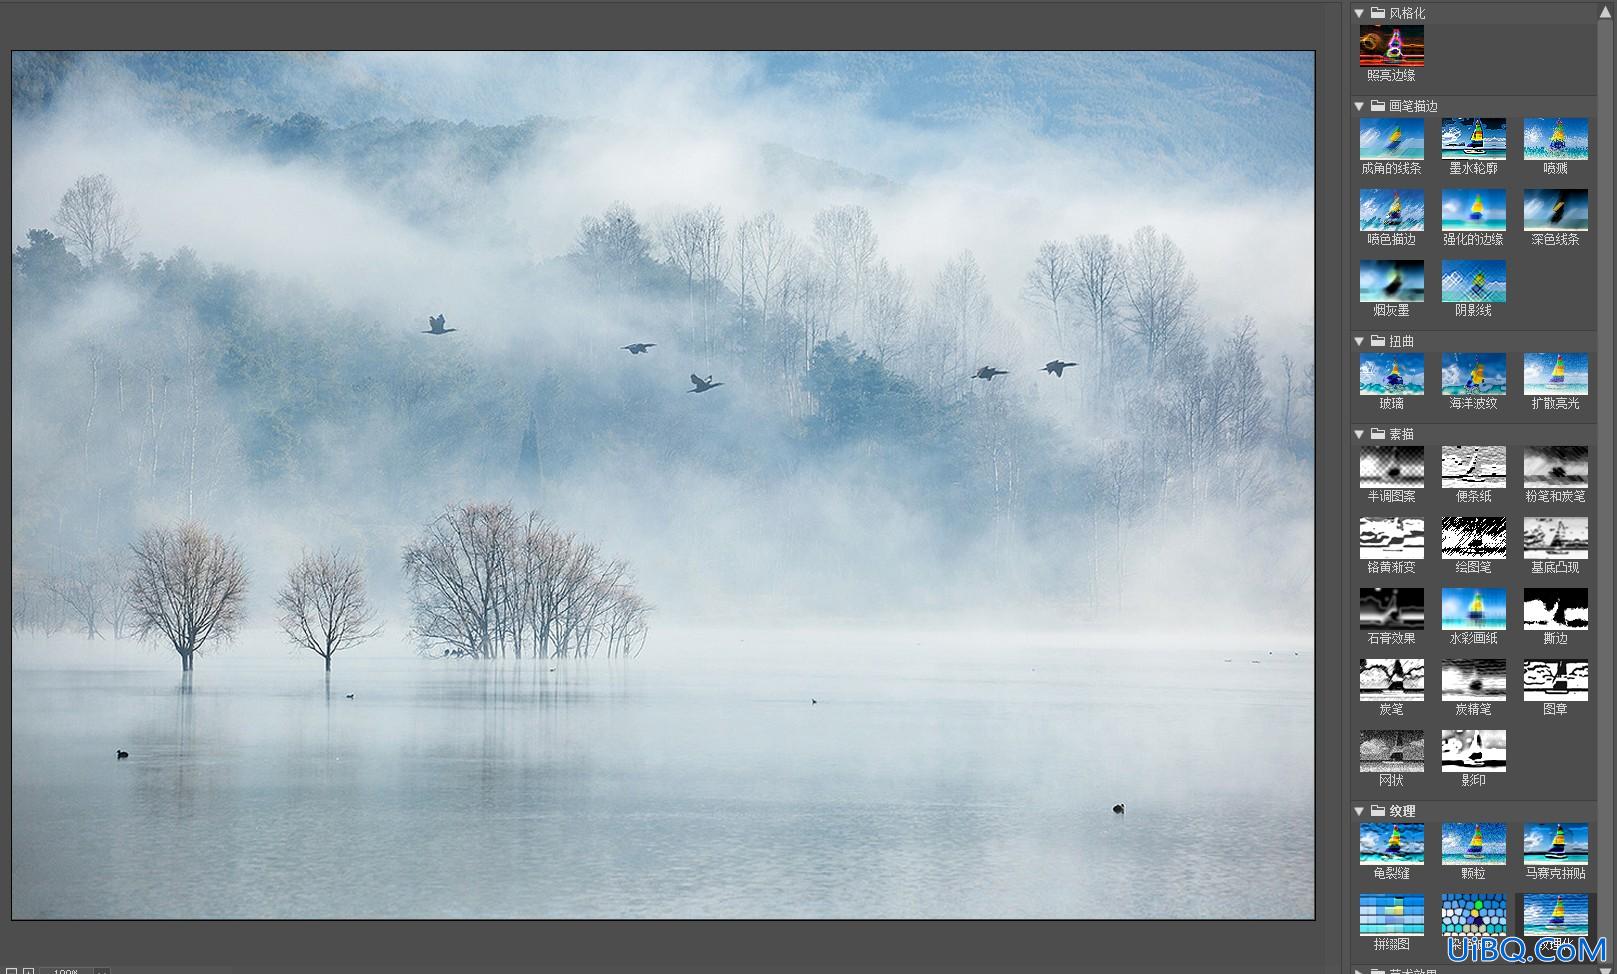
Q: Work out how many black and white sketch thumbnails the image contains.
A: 13